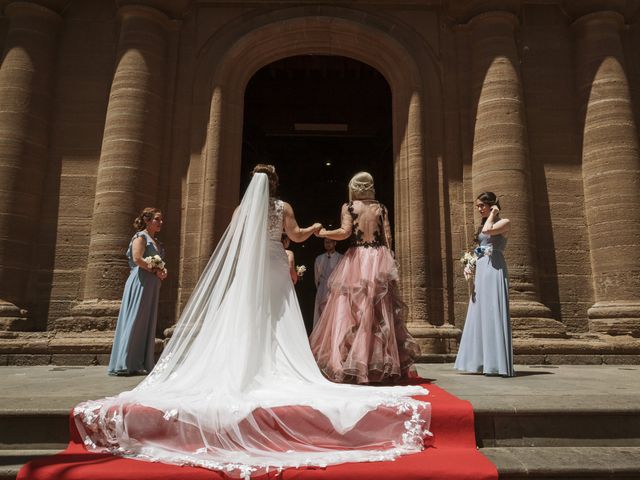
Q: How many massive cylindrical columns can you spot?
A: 4